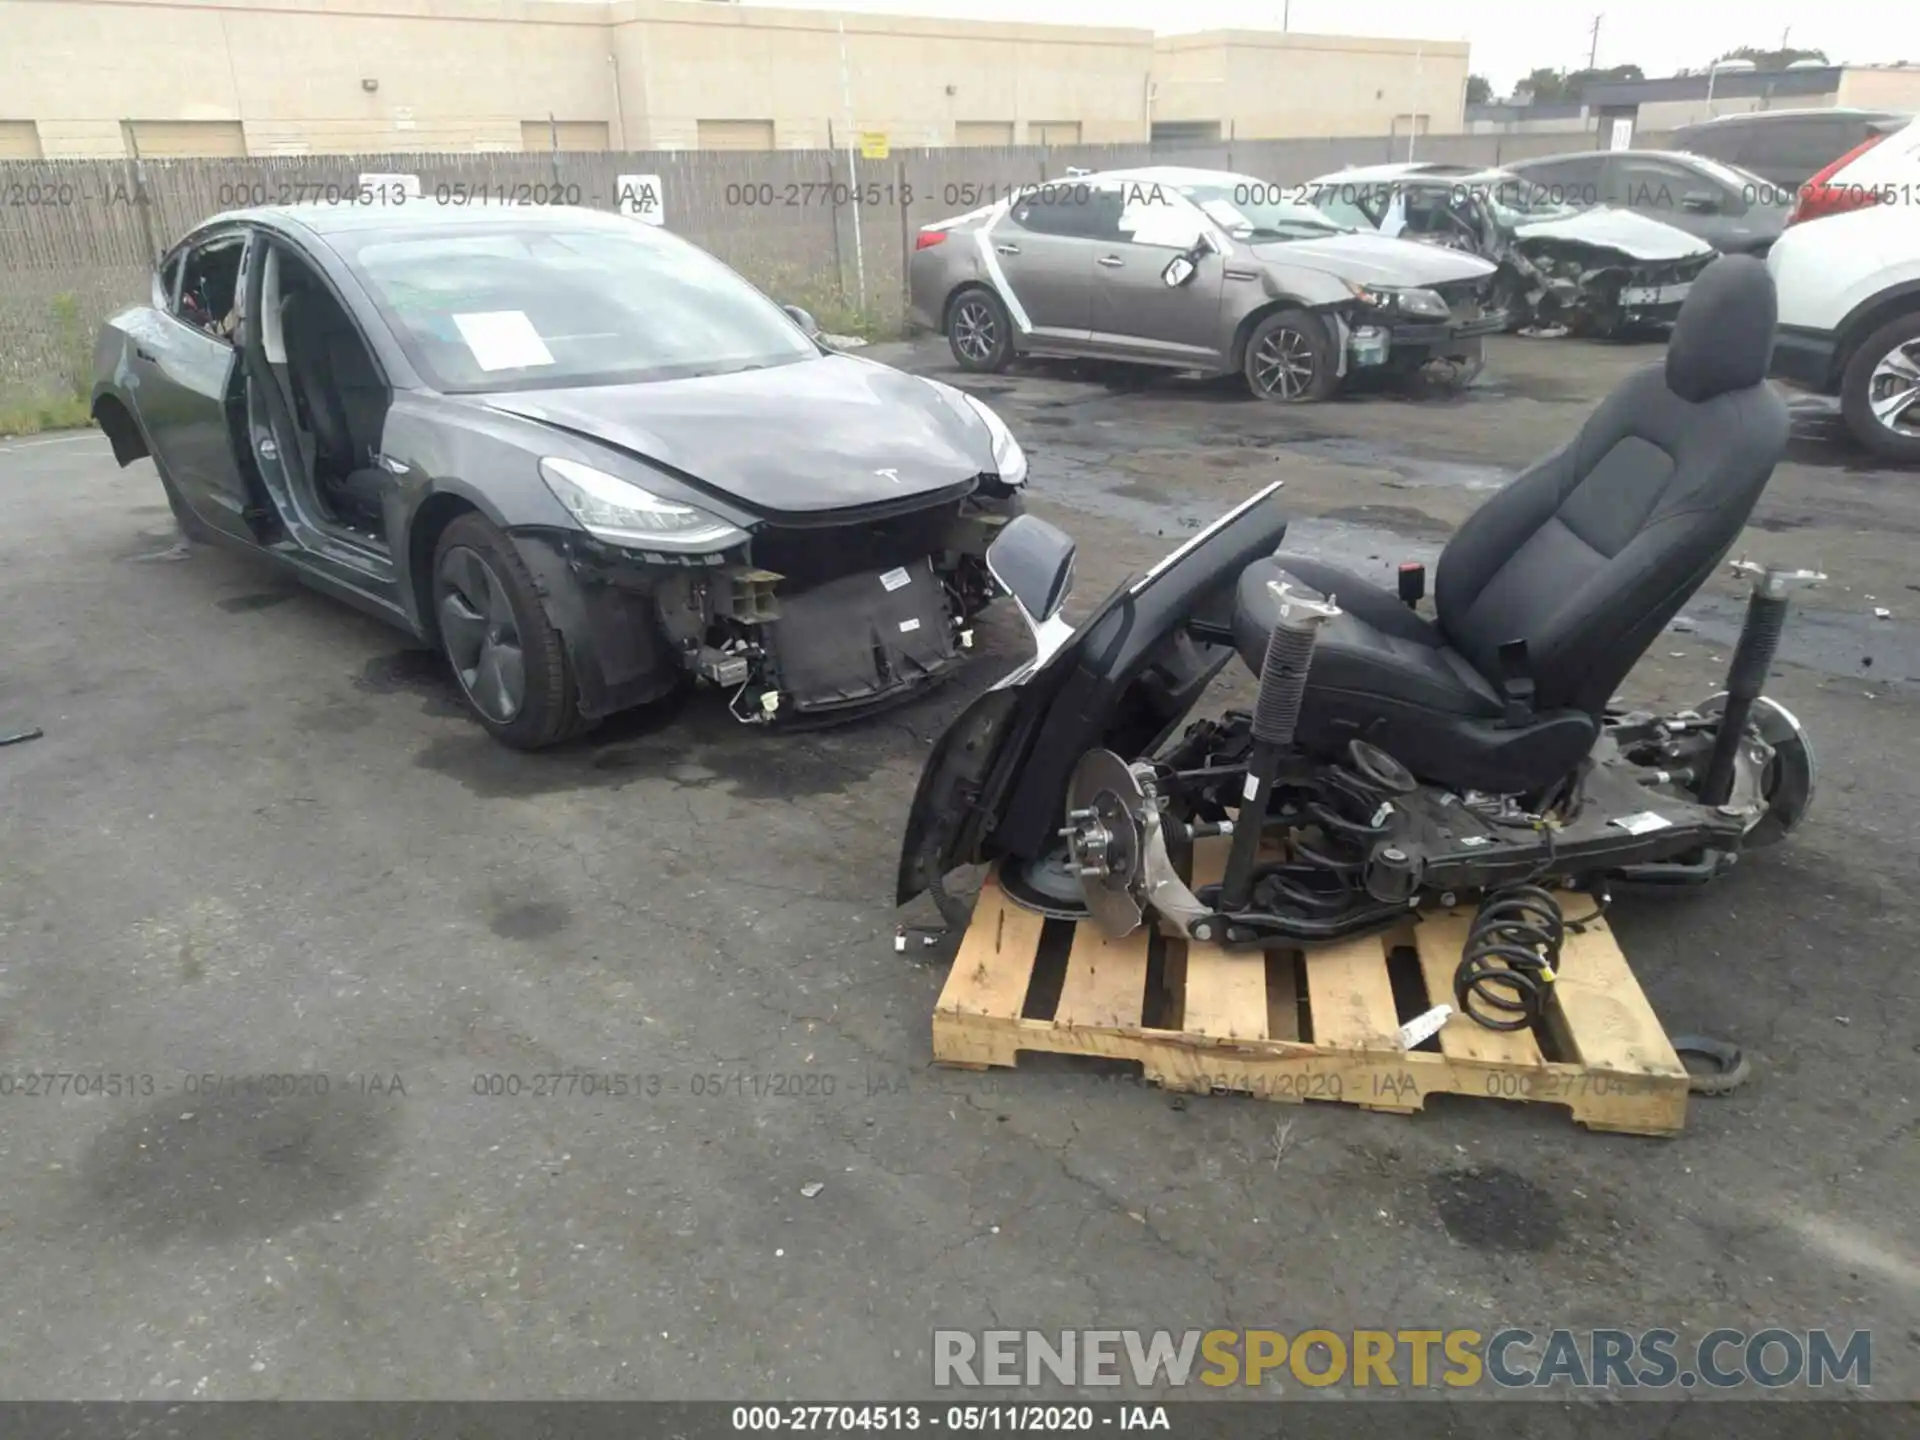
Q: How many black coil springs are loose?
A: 1